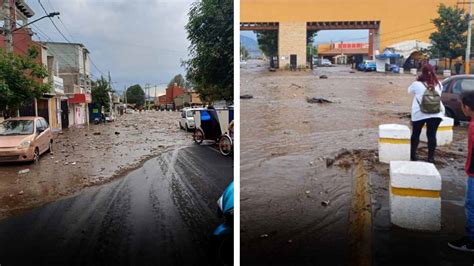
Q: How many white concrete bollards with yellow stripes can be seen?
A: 3